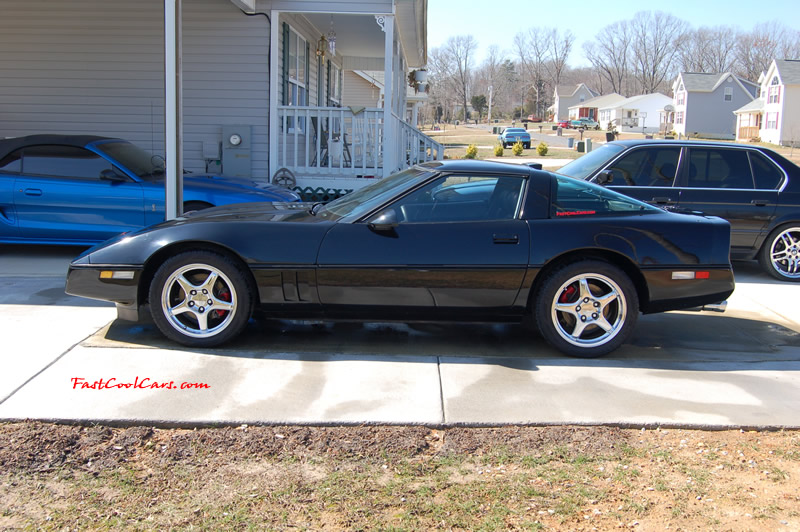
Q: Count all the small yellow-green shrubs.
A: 4